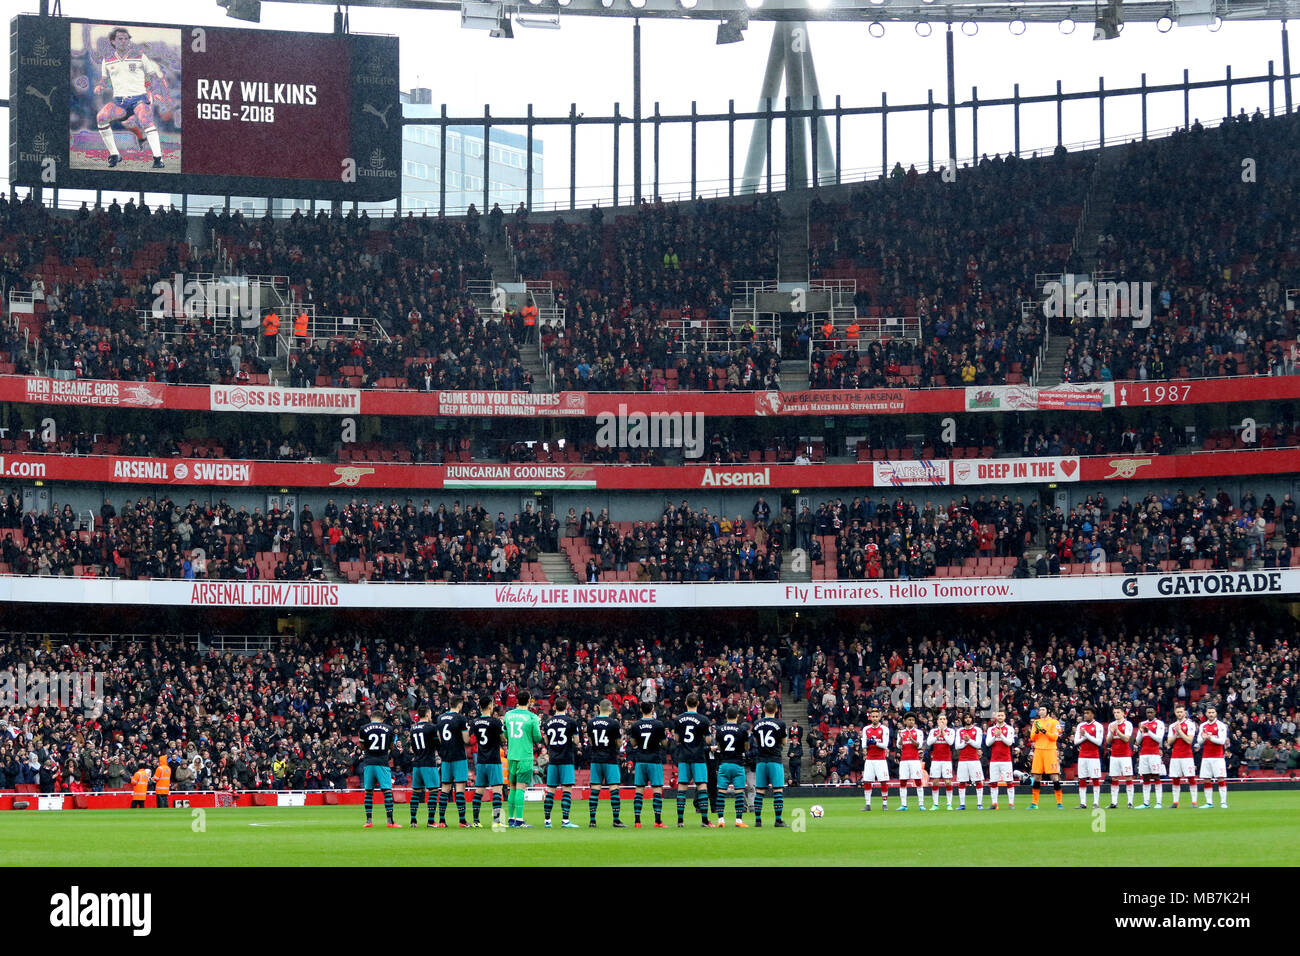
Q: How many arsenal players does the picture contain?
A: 11